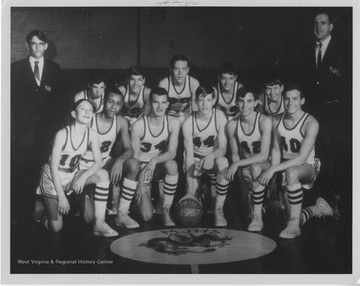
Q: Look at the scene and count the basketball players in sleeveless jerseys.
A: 11